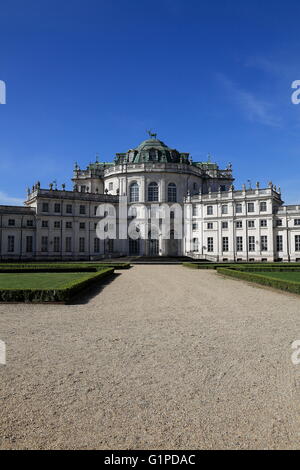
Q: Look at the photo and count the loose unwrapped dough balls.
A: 0